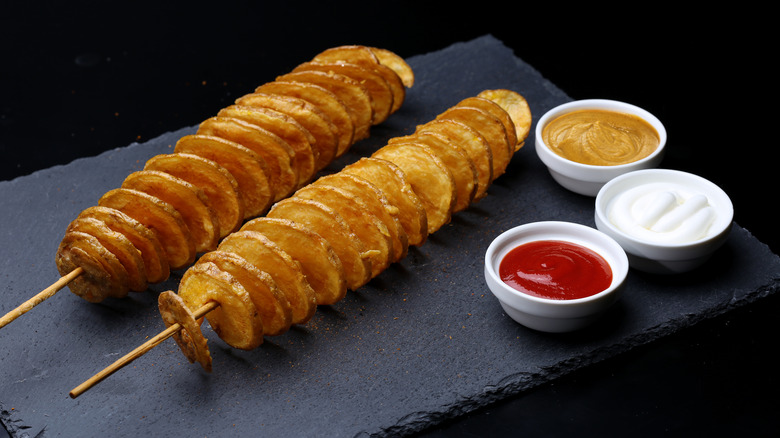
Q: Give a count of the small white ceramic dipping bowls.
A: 3